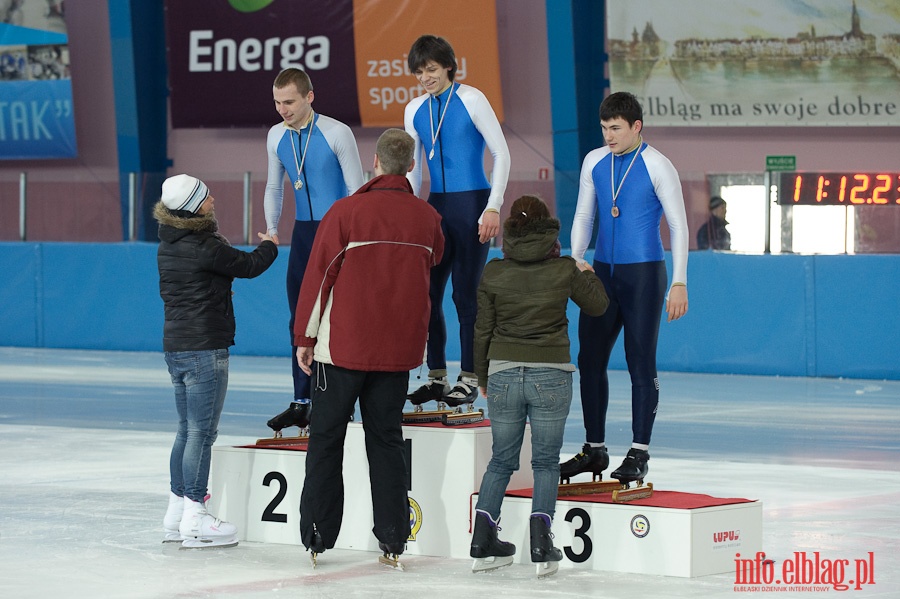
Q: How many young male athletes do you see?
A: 3